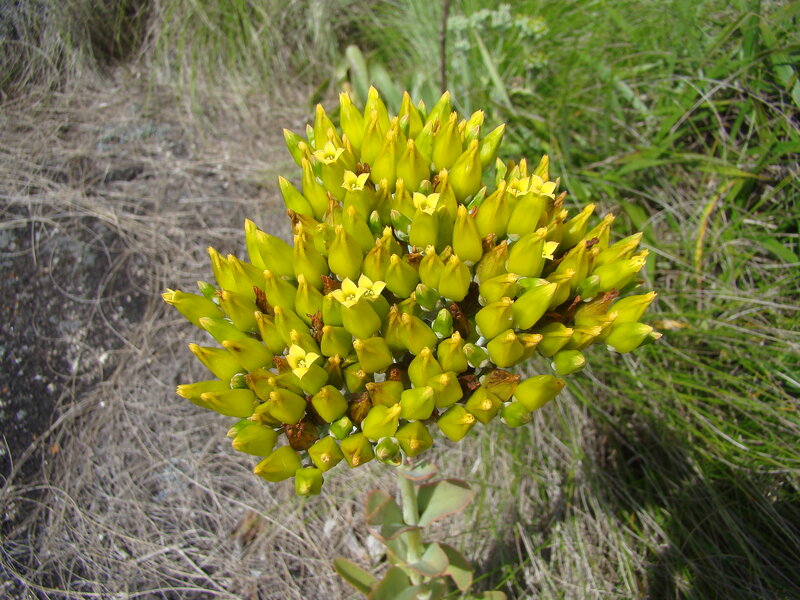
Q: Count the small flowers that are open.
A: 9